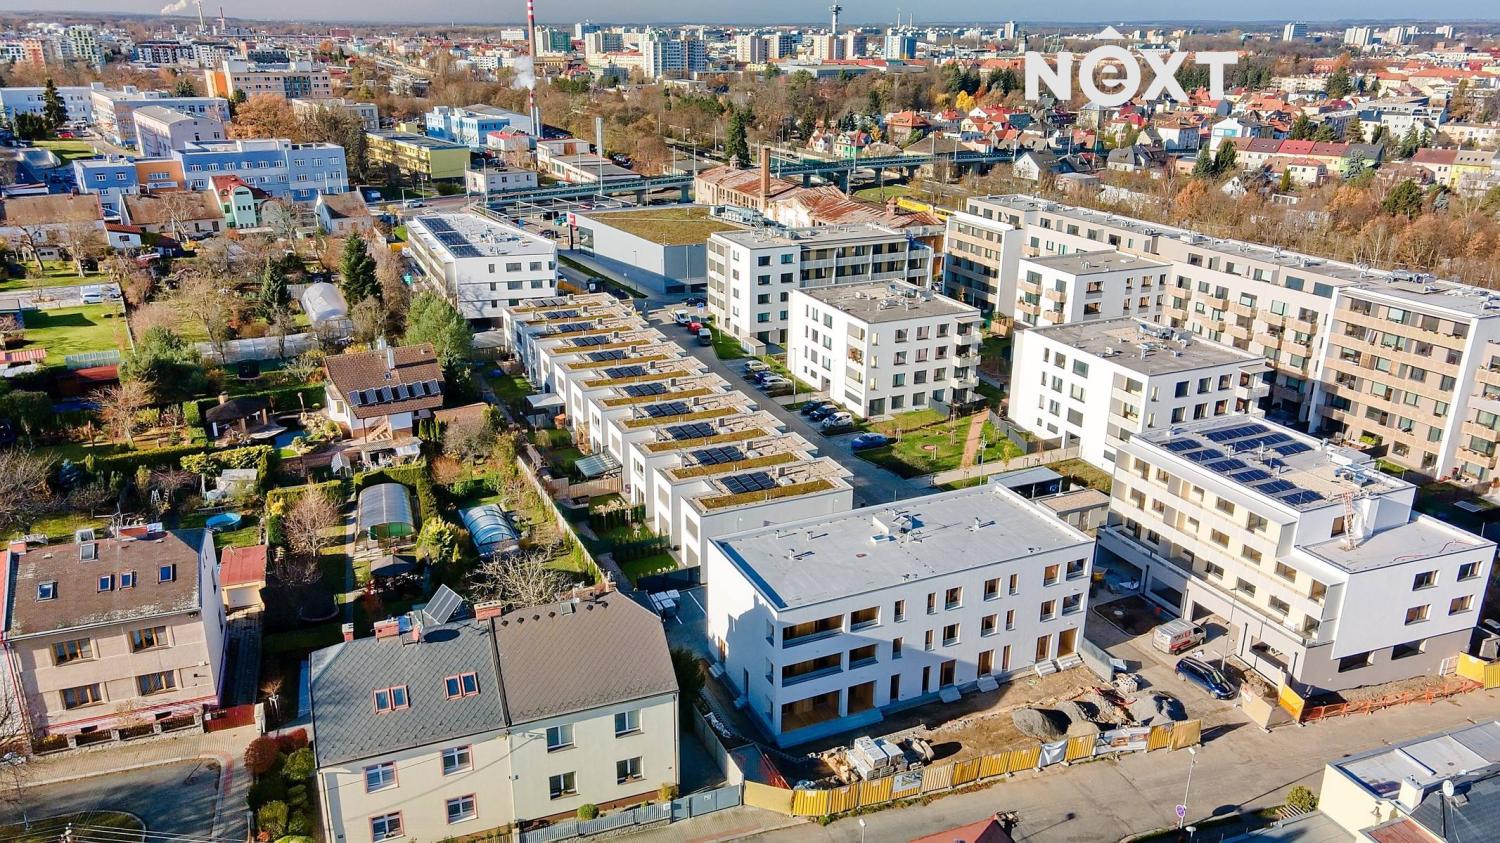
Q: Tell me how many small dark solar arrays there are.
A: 11